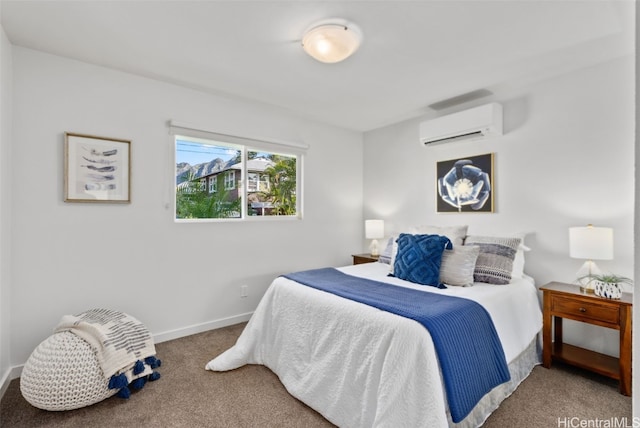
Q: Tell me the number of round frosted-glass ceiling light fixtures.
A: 1